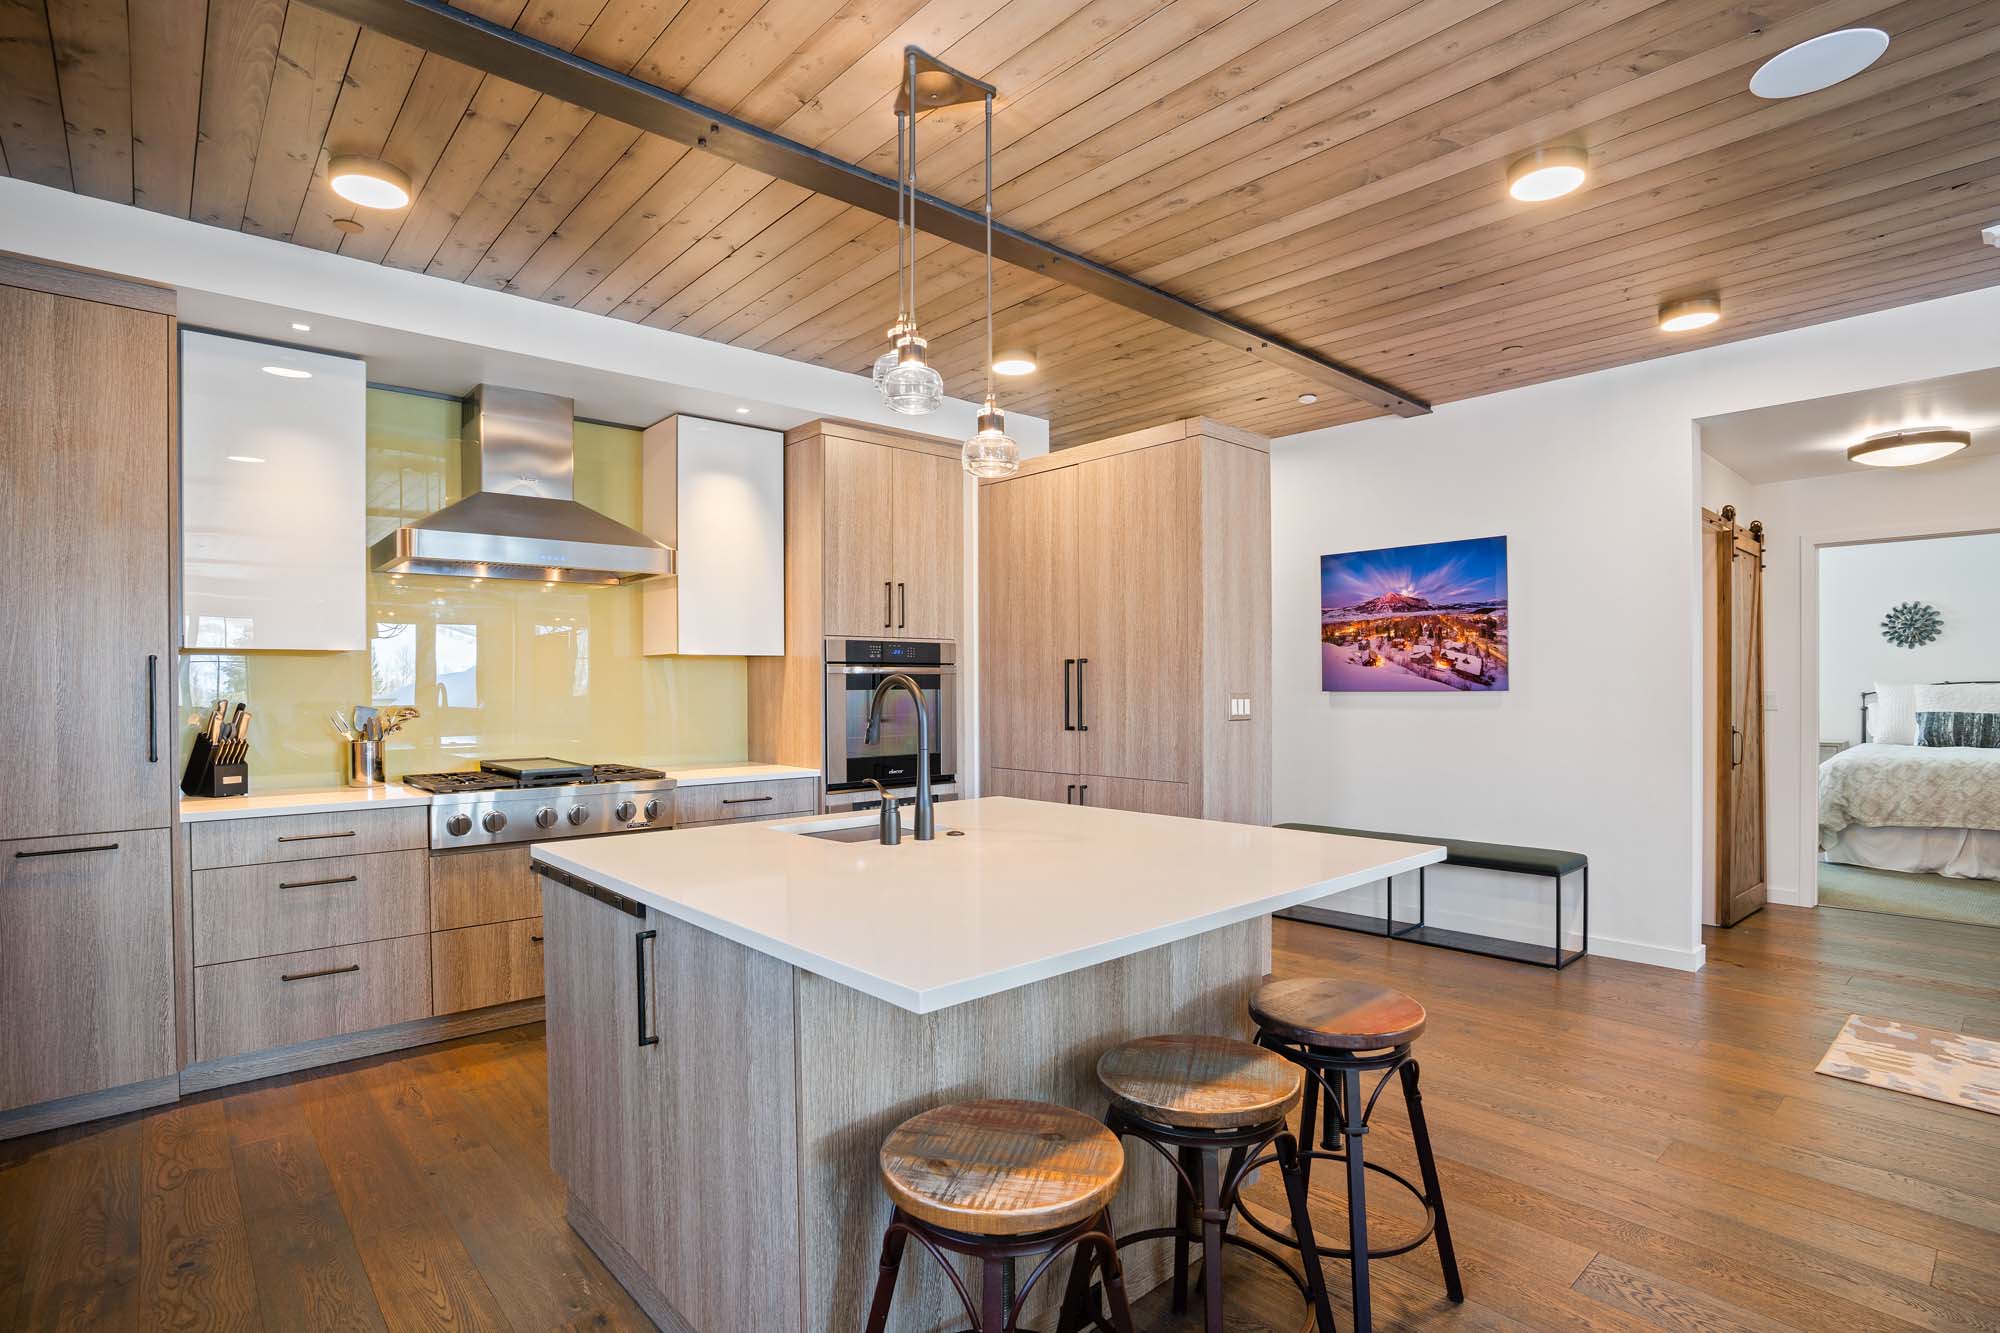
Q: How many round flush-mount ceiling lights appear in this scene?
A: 5